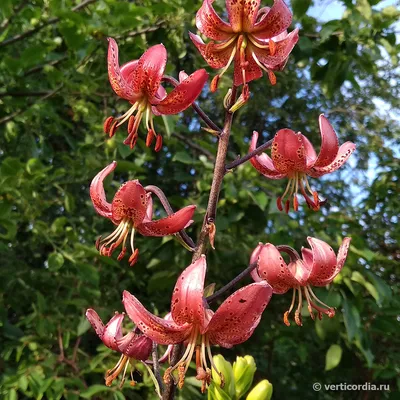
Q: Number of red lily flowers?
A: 7